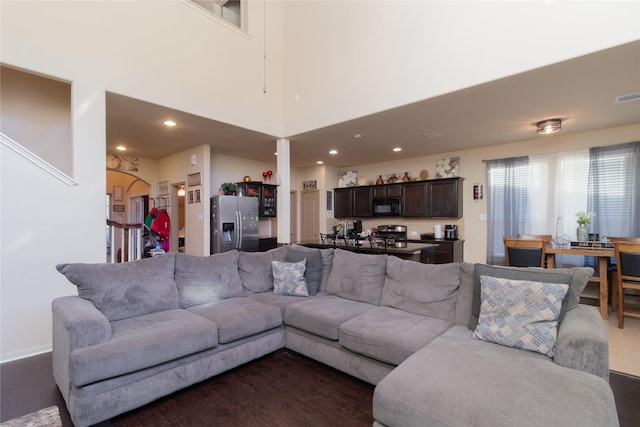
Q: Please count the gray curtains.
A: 2